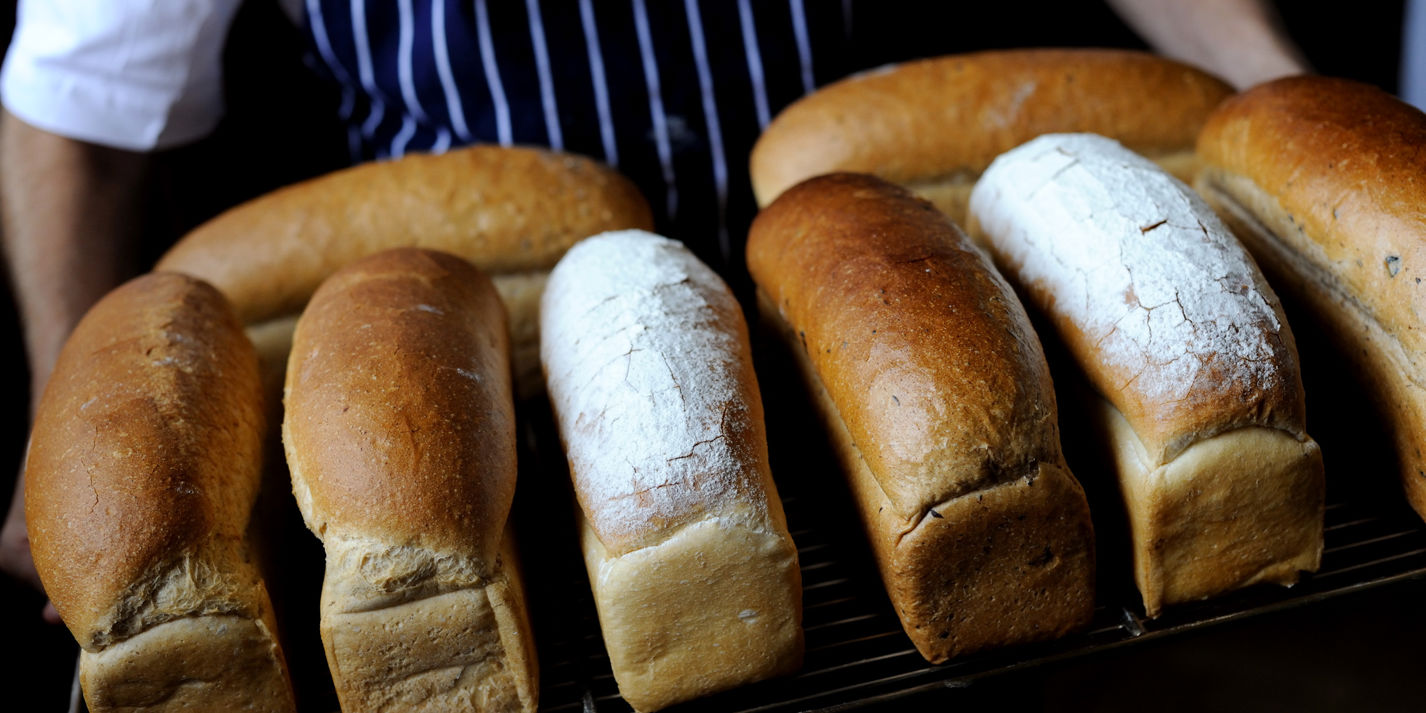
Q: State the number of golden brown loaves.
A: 6